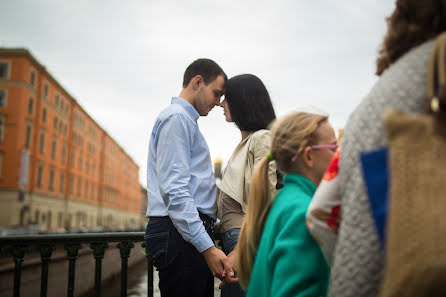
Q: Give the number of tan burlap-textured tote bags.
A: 1